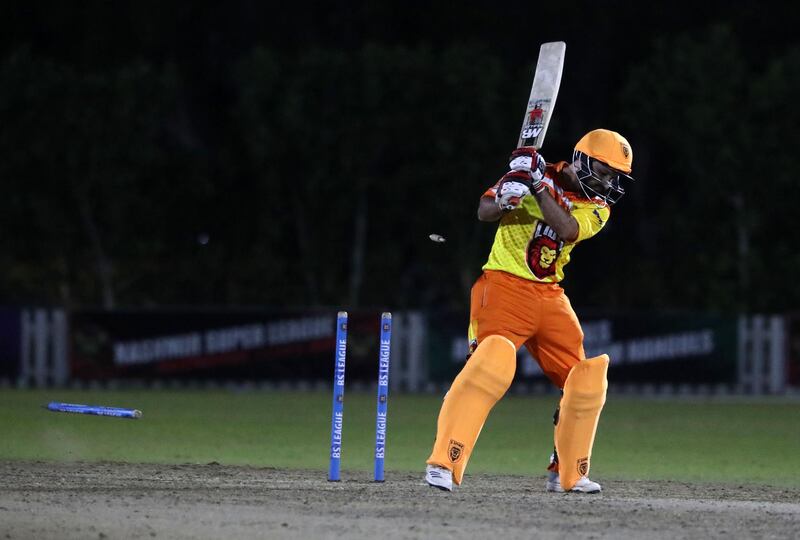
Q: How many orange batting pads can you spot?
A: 2